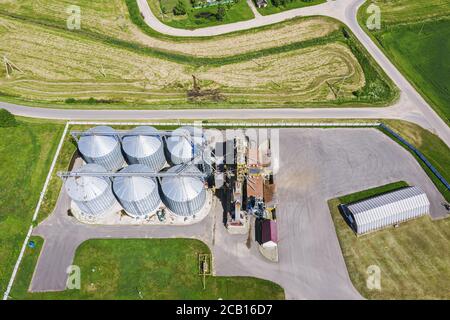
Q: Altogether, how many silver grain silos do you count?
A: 6